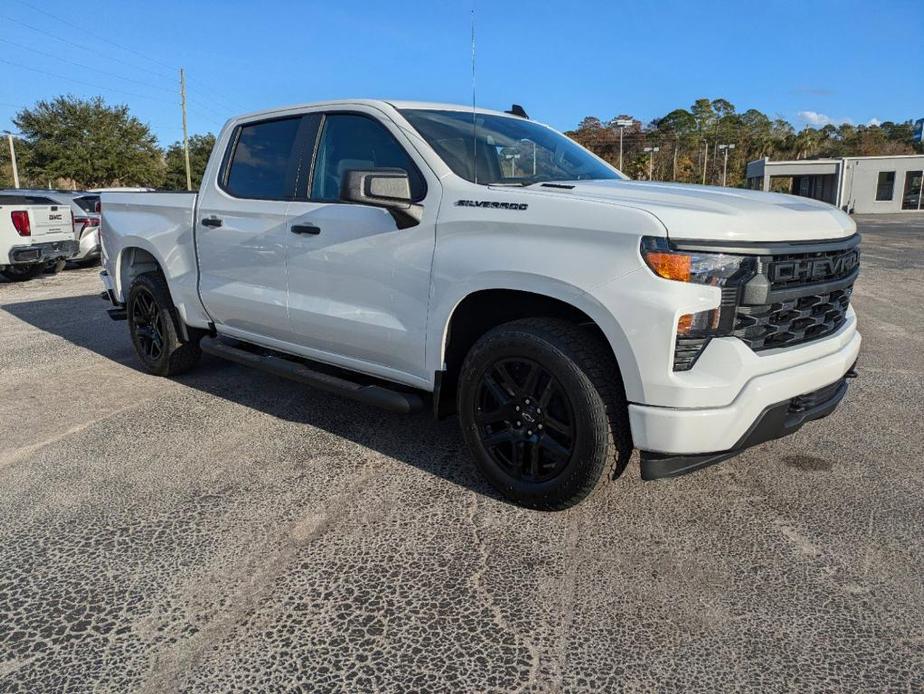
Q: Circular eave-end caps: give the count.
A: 0